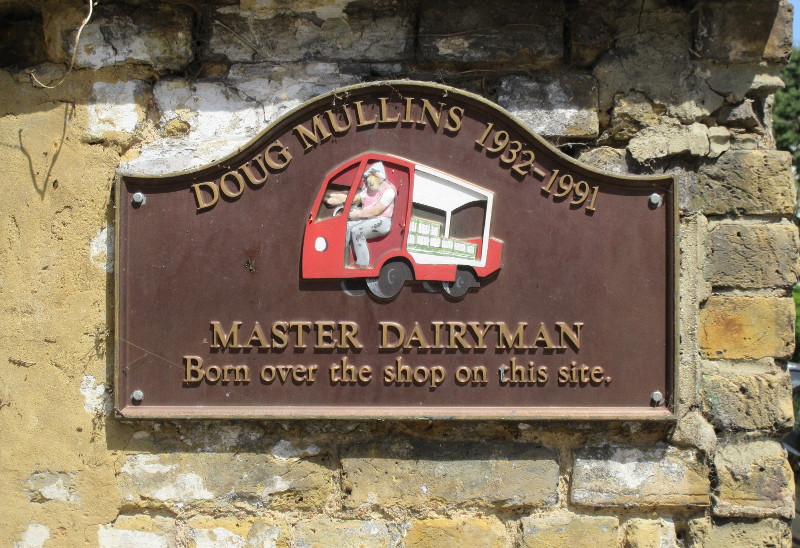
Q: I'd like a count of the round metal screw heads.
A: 4